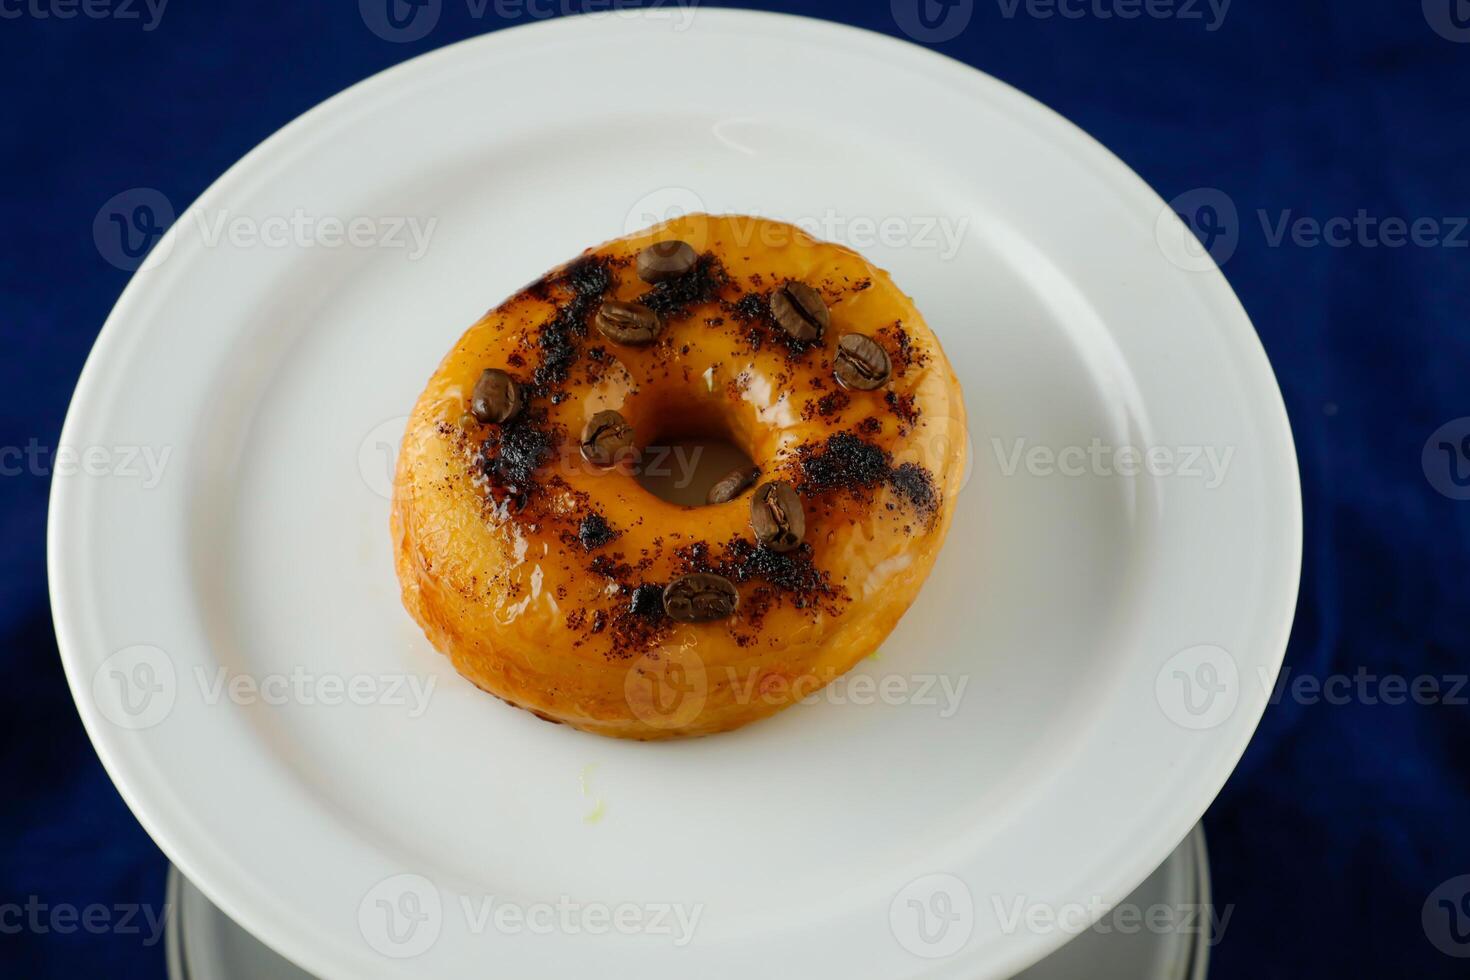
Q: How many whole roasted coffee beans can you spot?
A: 9